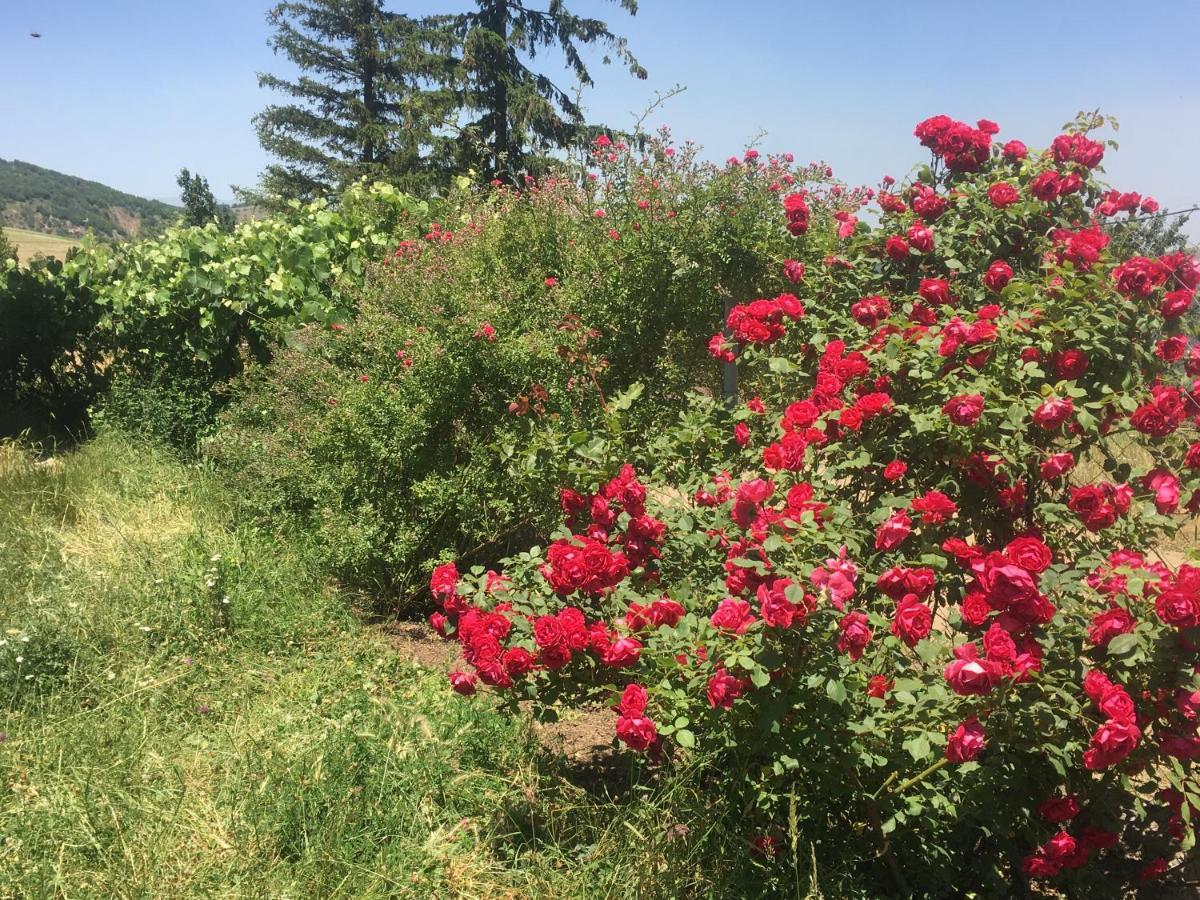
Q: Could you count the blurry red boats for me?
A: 0